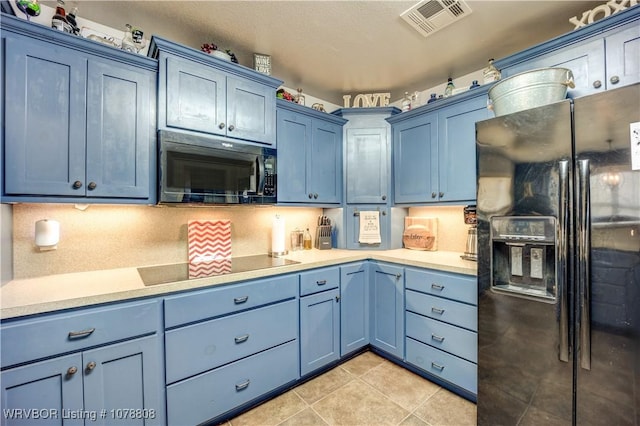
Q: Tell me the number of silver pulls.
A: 9